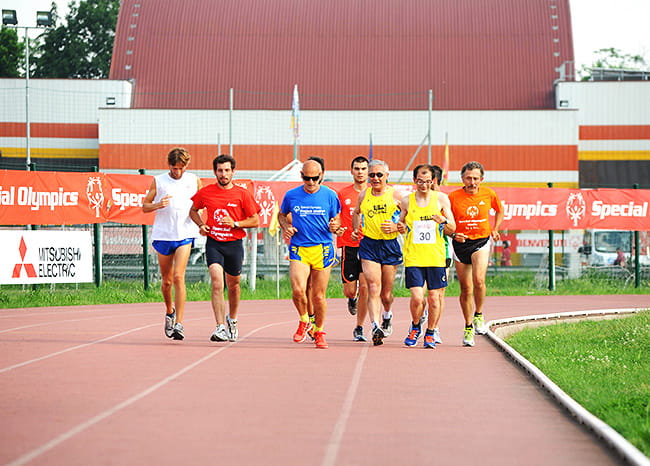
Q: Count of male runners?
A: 9